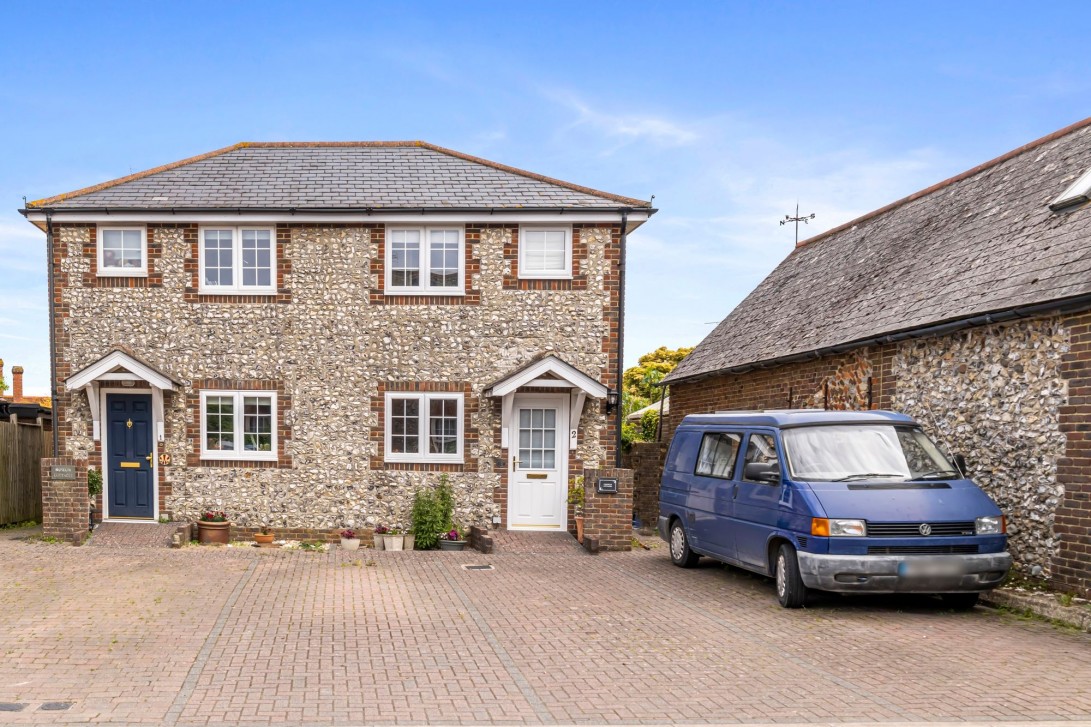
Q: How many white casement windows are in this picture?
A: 6